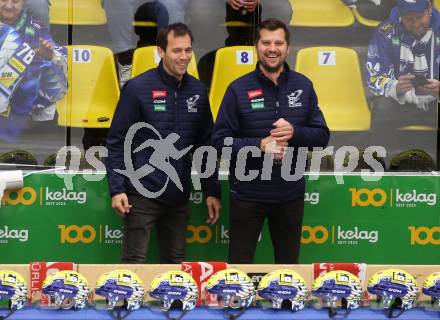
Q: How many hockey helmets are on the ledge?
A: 9